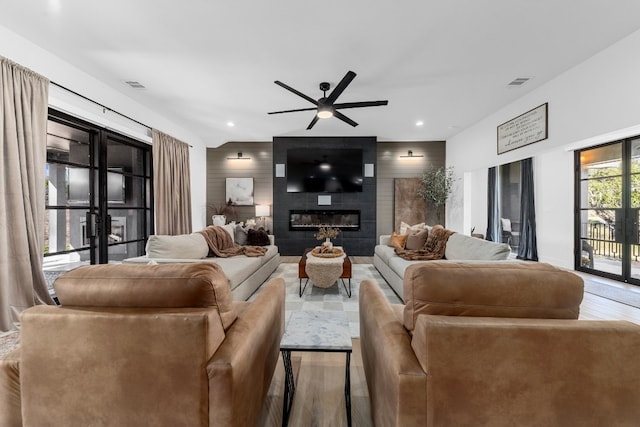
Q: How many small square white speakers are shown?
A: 3